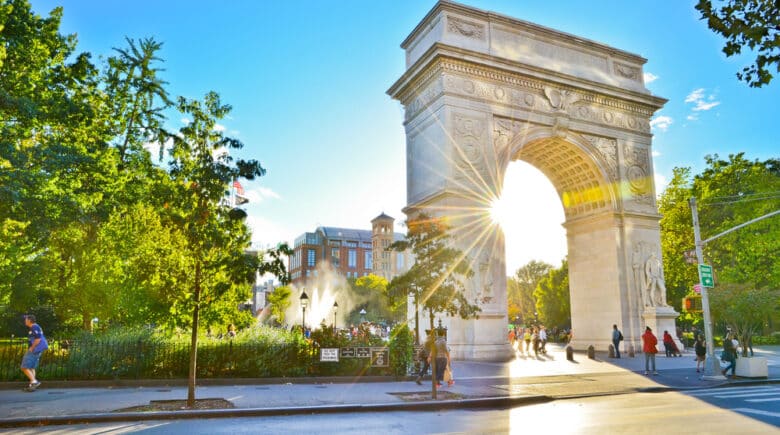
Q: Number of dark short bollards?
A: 4